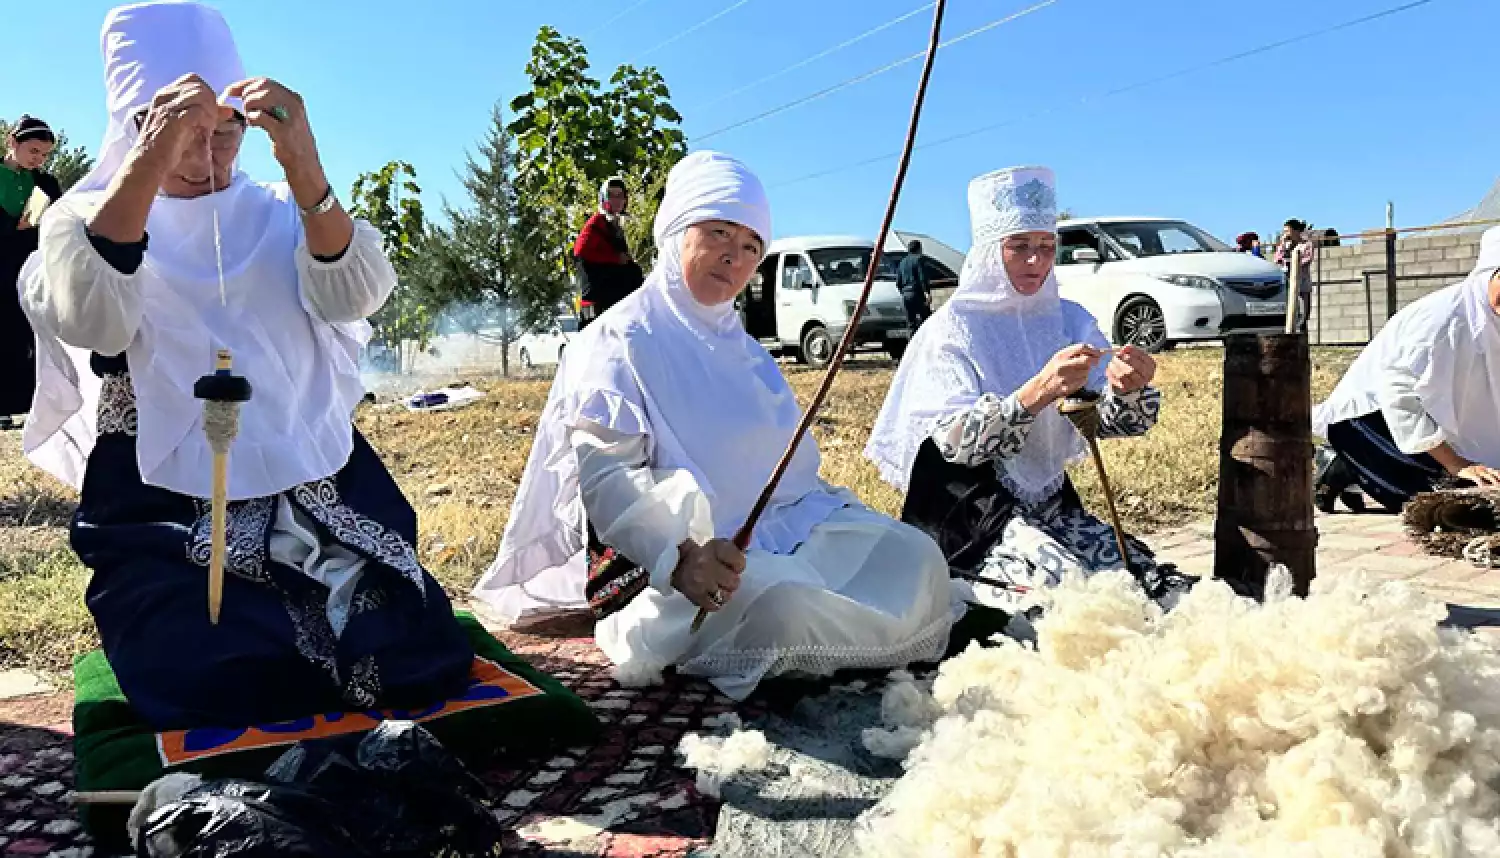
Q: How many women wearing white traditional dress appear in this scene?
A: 4